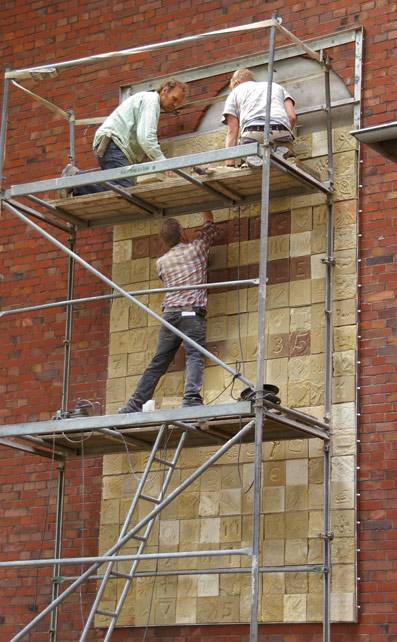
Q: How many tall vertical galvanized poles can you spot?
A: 4